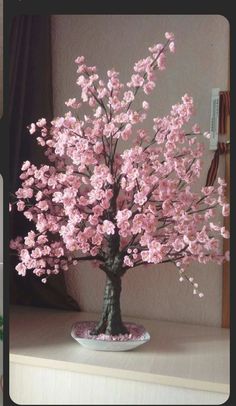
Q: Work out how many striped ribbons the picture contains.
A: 1